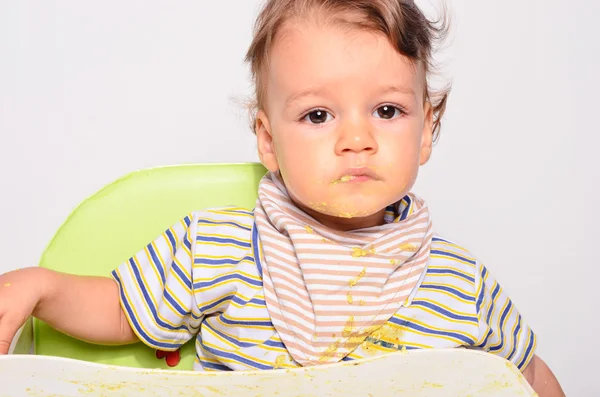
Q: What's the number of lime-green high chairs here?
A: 1